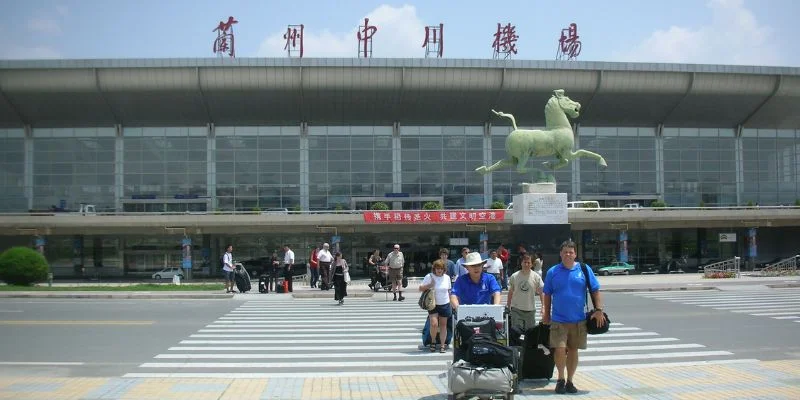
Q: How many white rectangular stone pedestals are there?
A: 1